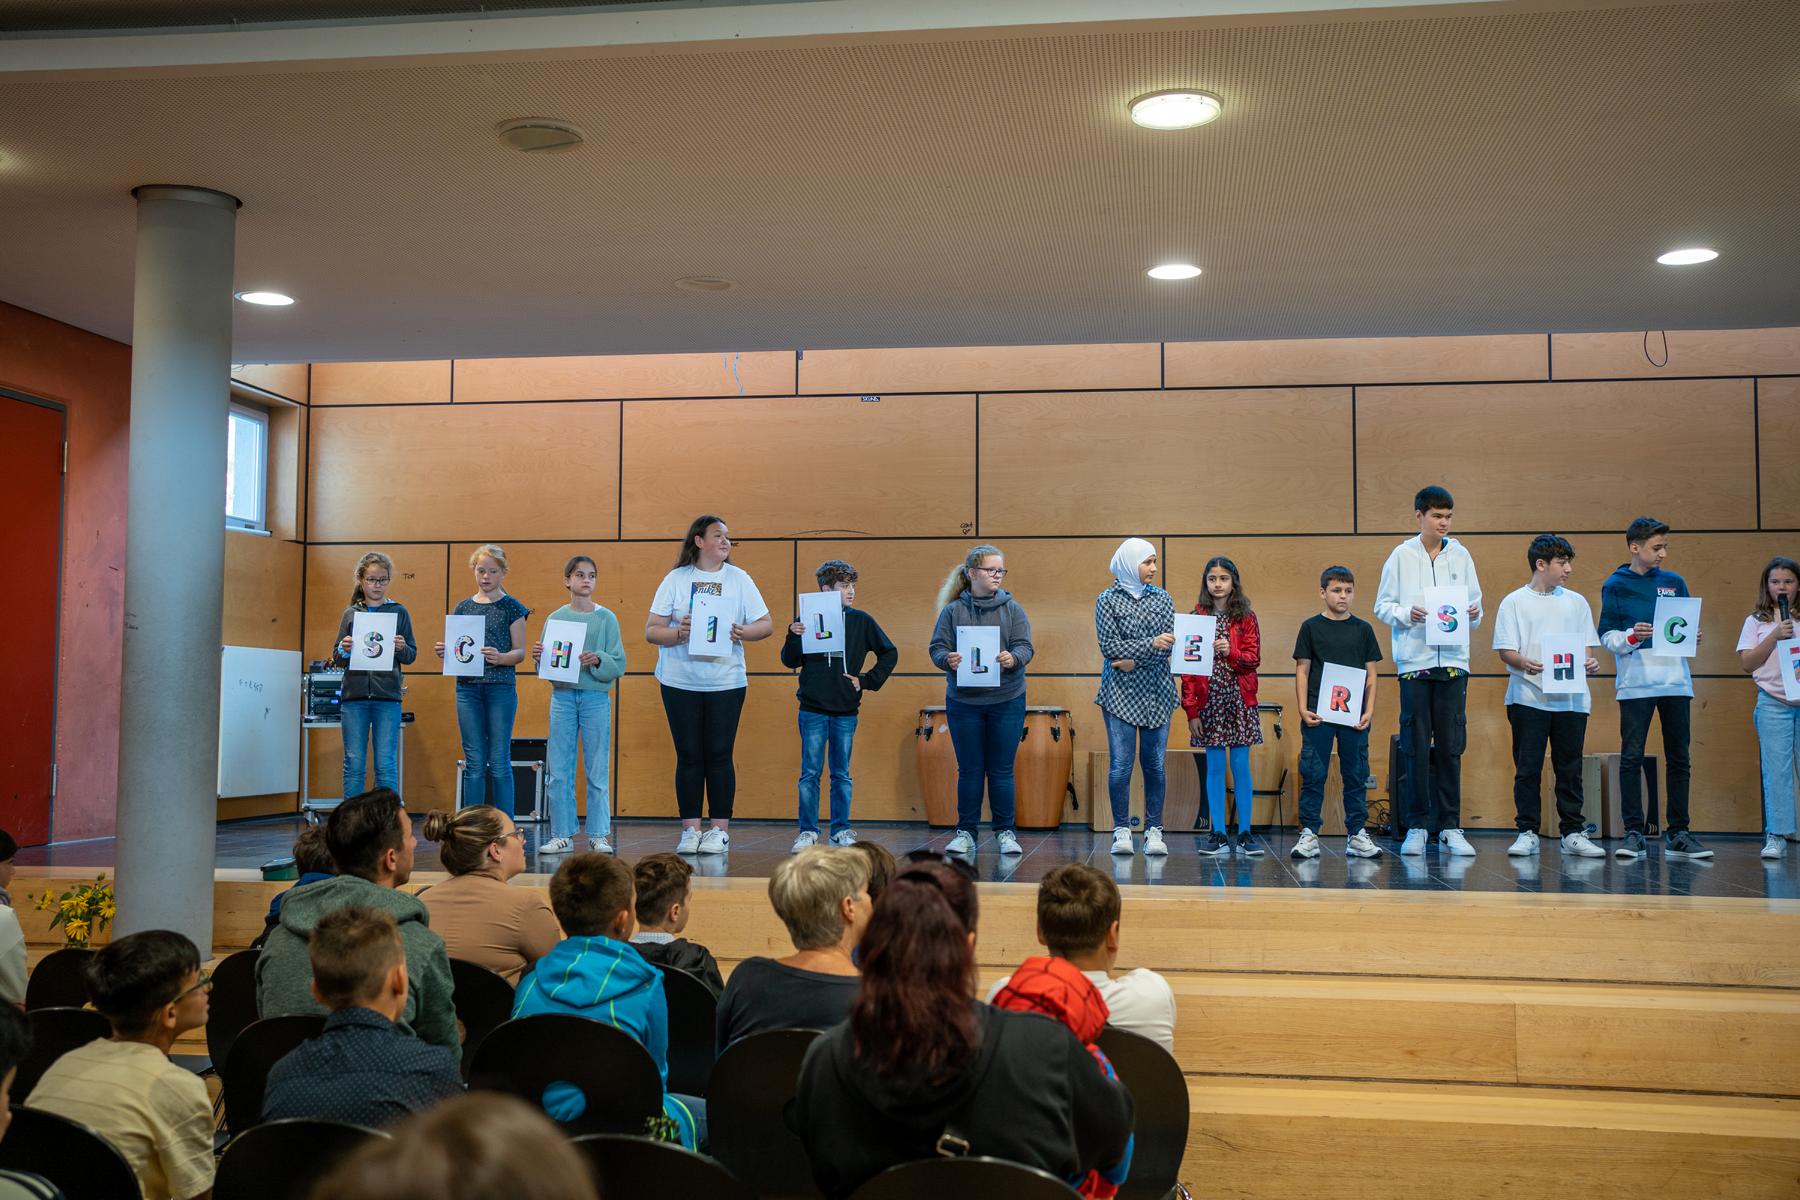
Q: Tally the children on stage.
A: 13